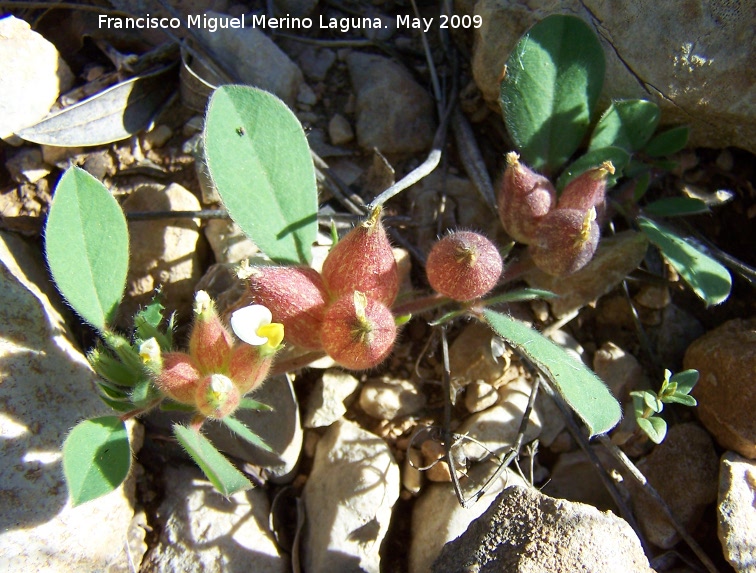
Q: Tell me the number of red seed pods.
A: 11